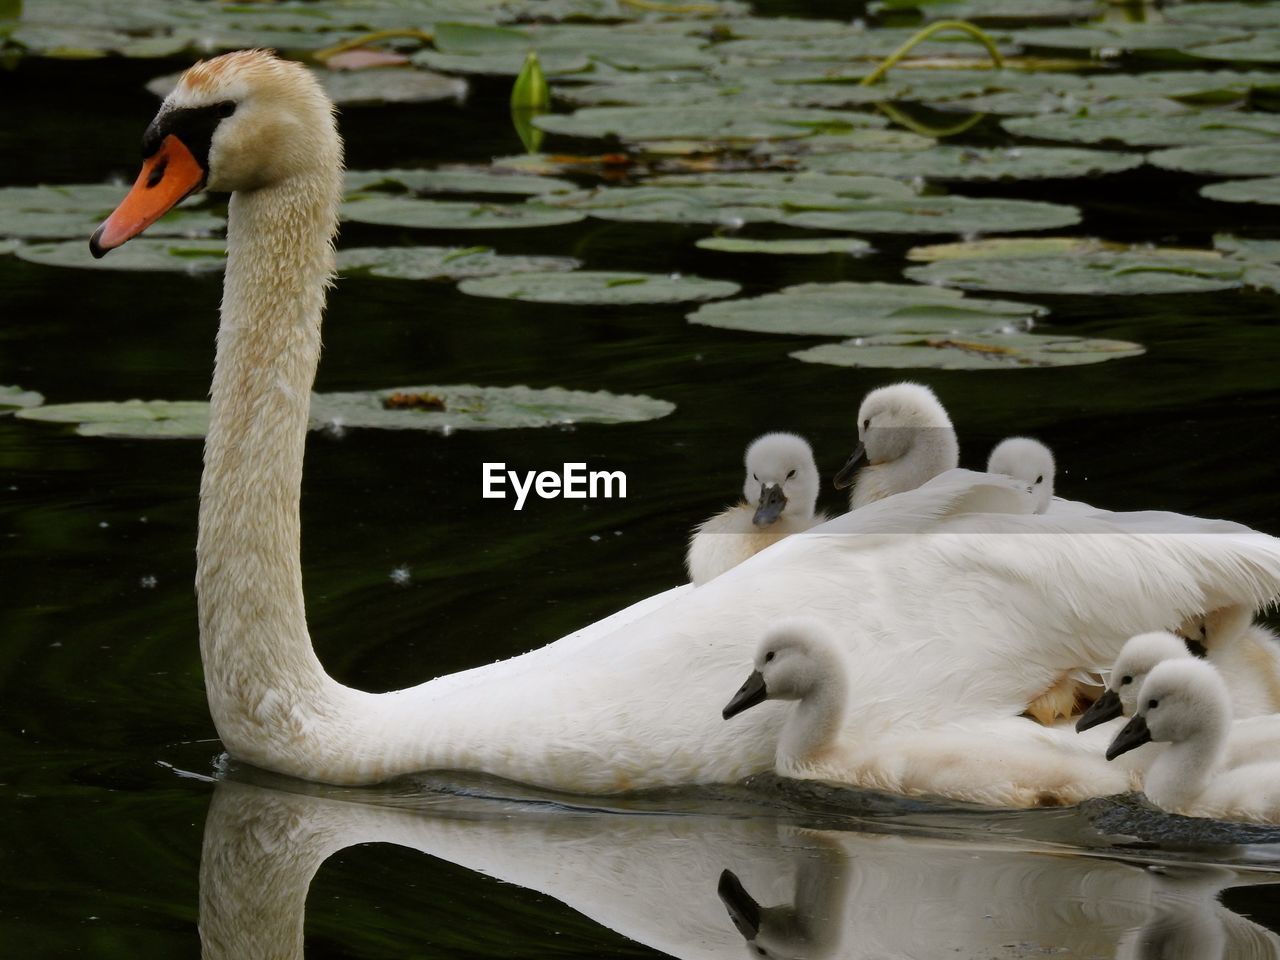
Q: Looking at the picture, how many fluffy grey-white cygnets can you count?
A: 7